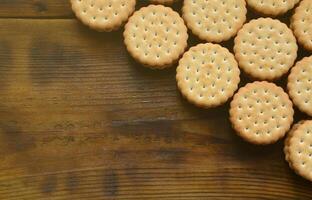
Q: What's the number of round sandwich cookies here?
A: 11